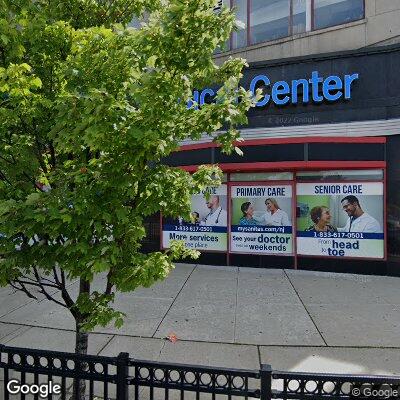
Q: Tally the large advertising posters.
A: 3